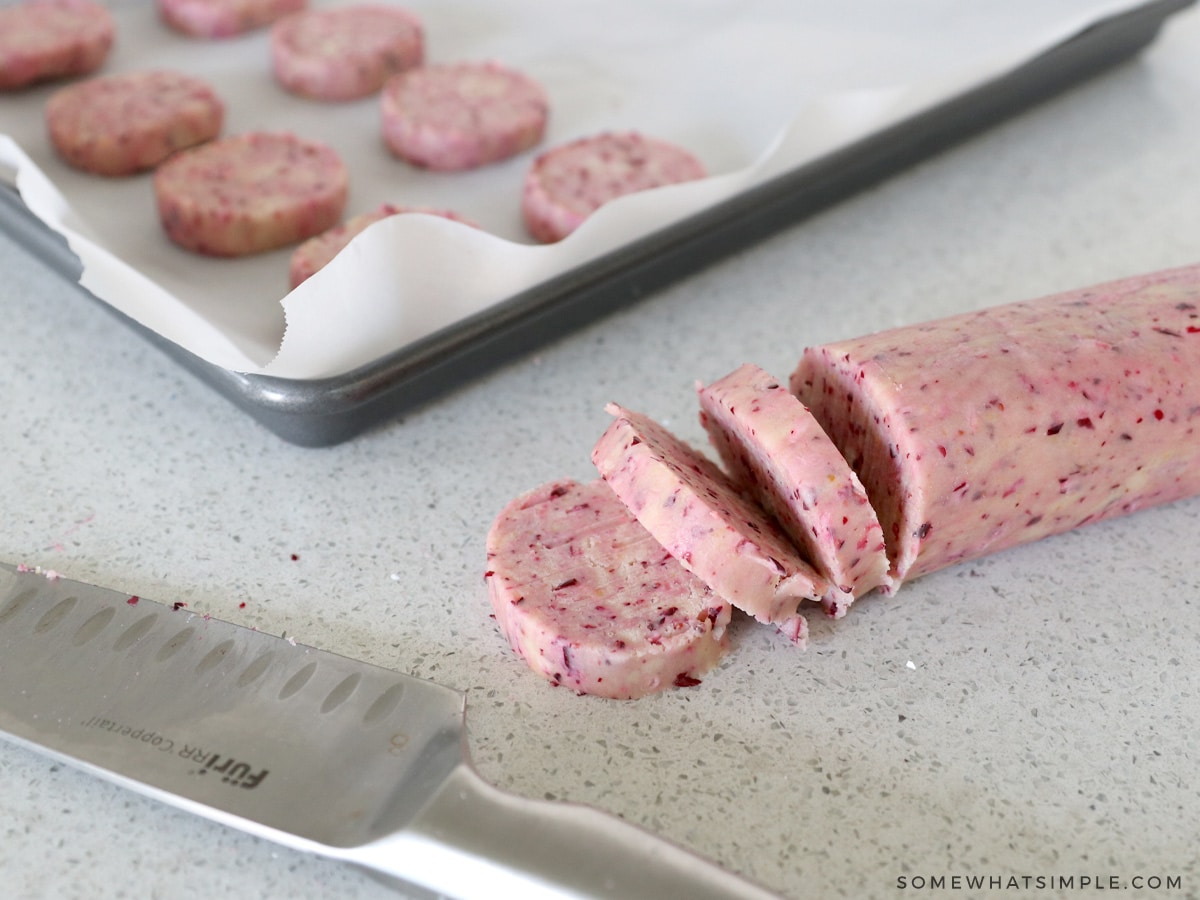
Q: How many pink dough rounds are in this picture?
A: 11